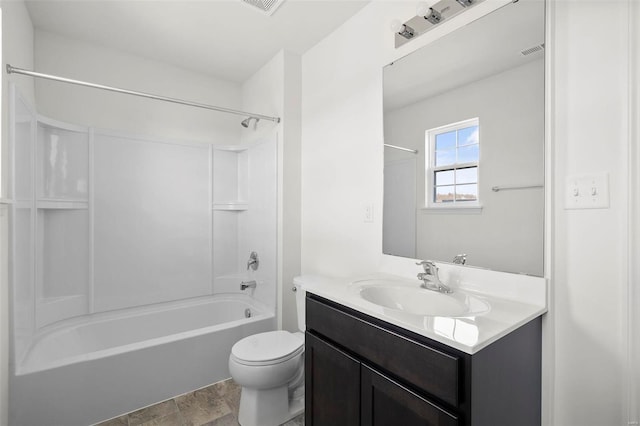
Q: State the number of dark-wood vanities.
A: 1